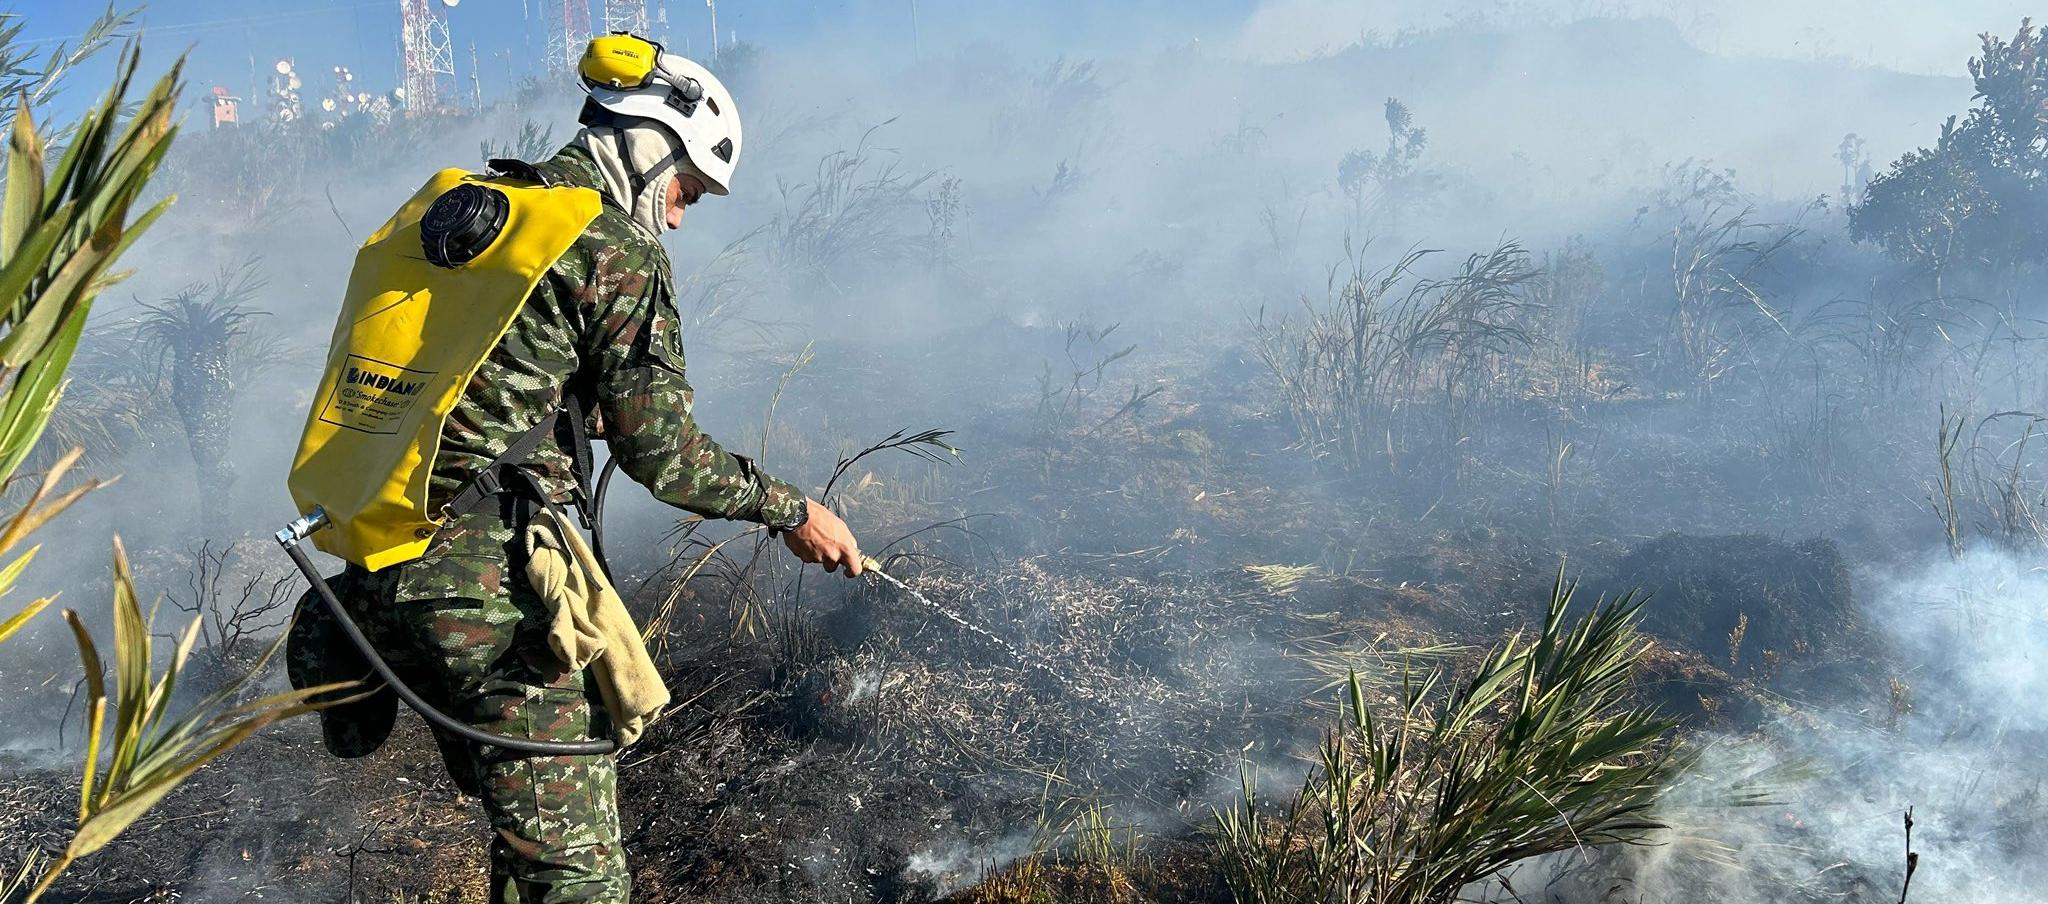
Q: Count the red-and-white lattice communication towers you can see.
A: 3